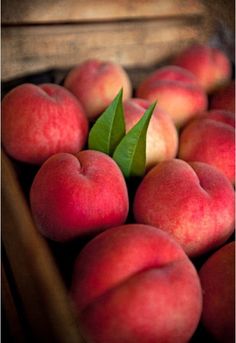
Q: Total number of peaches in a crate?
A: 11